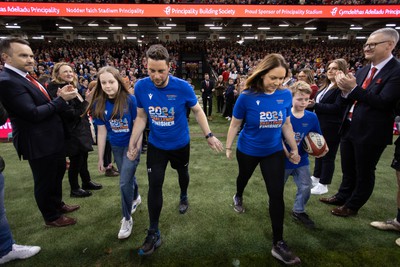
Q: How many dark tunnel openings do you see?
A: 1